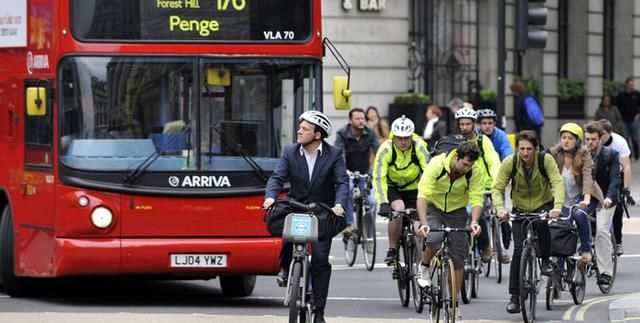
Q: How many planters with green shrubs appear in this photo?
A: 5